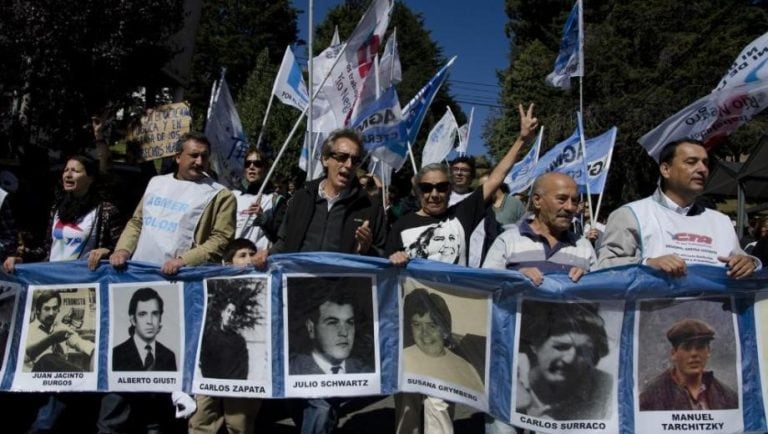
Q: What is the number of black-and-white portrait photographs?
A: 6